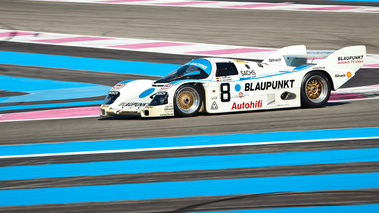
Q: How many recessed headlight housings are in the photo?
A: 2